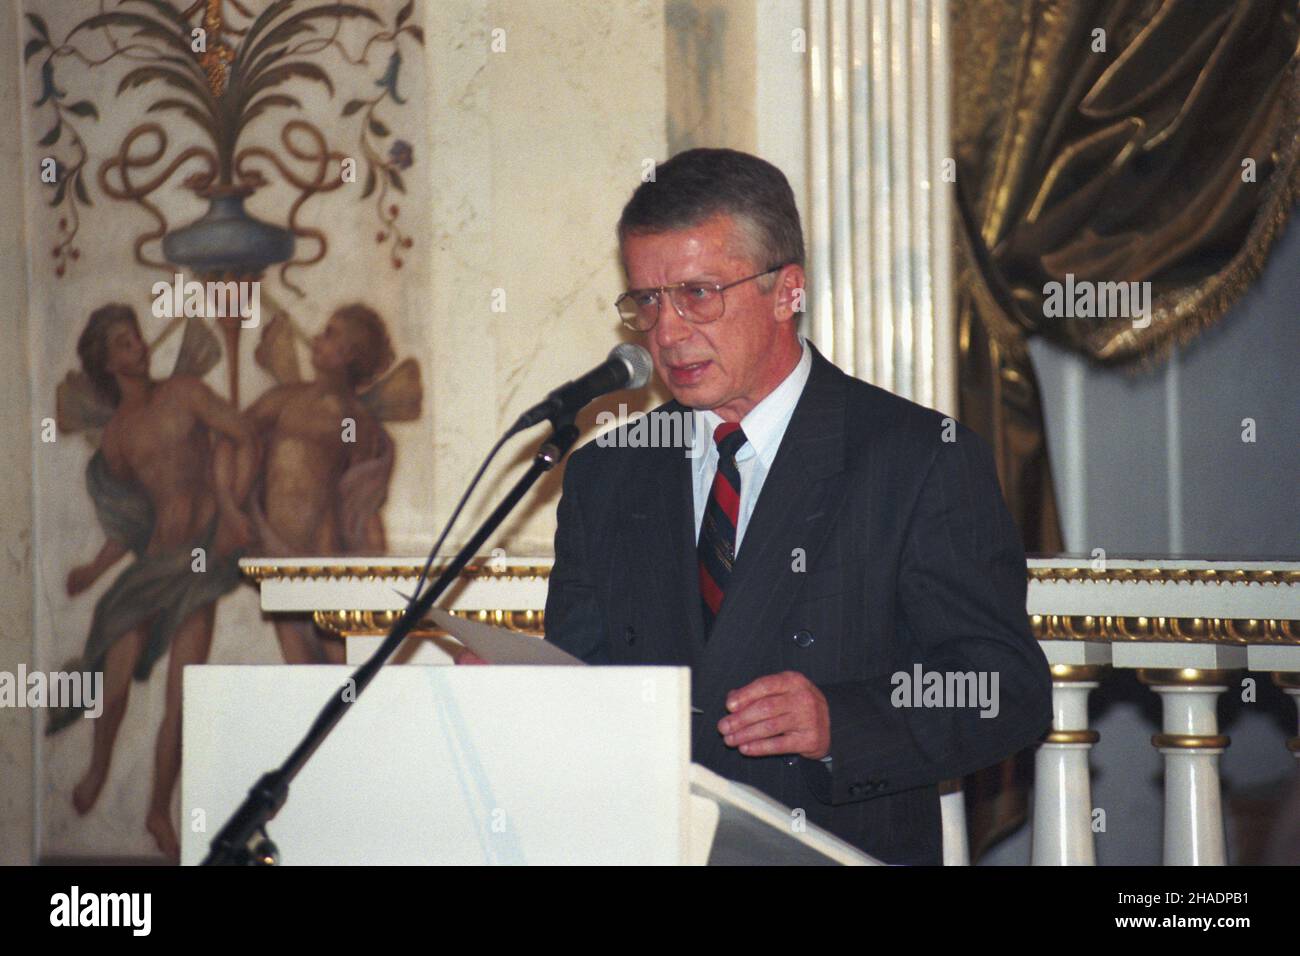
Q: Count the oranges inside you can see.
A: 0